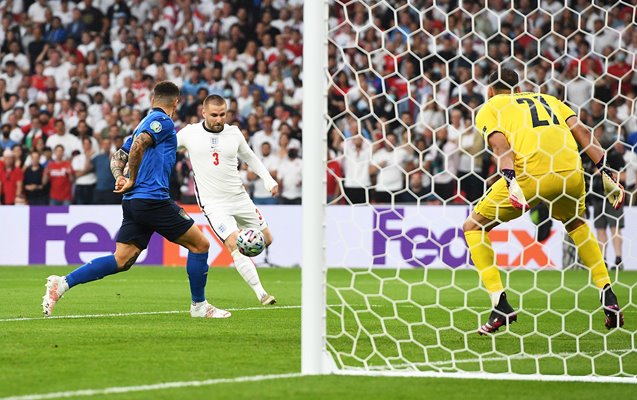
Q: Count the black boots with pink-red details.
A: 2